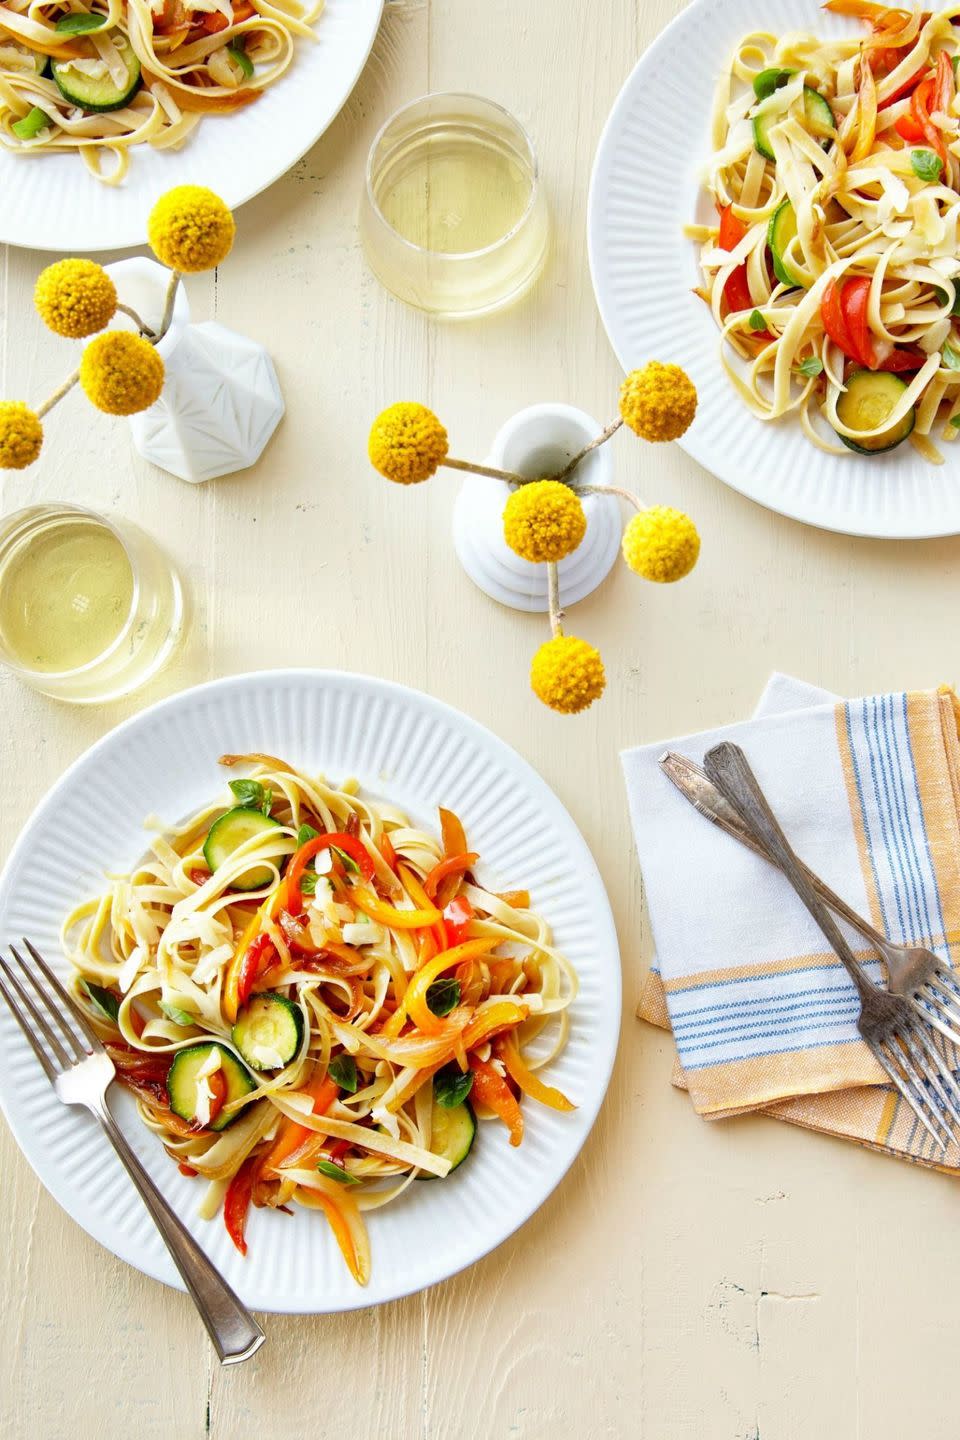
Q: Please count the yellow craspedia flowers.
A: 9